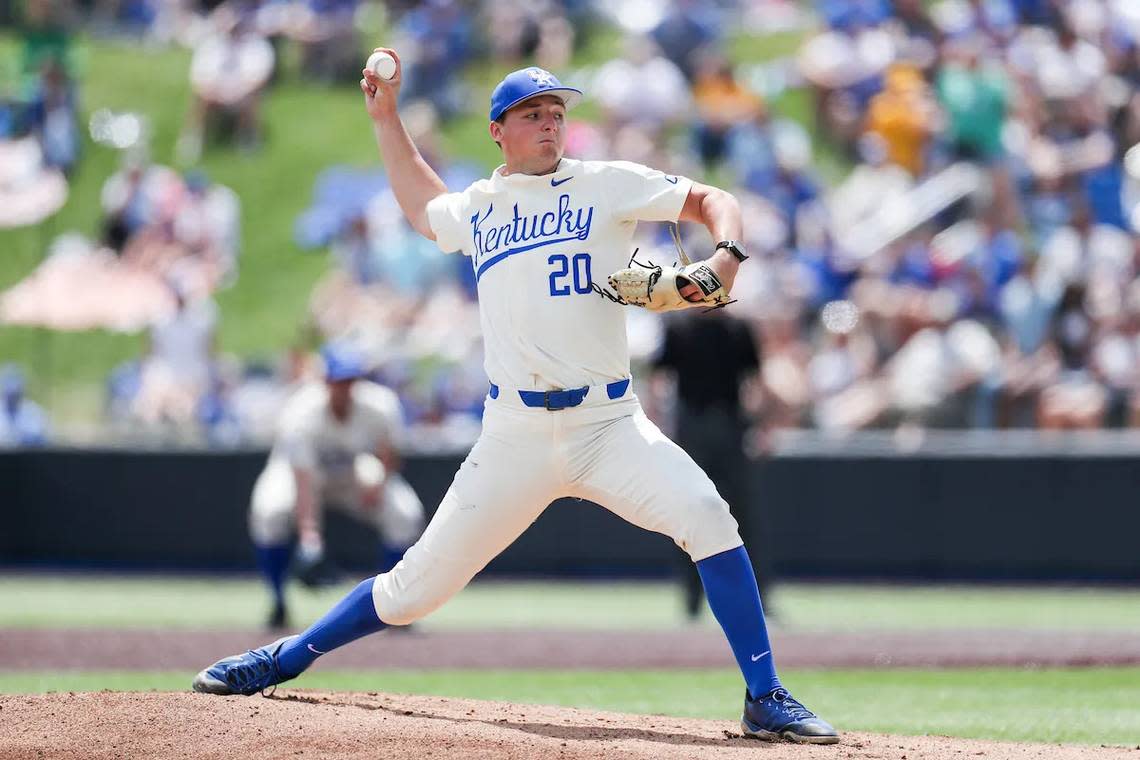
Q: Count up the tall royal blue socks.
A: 4